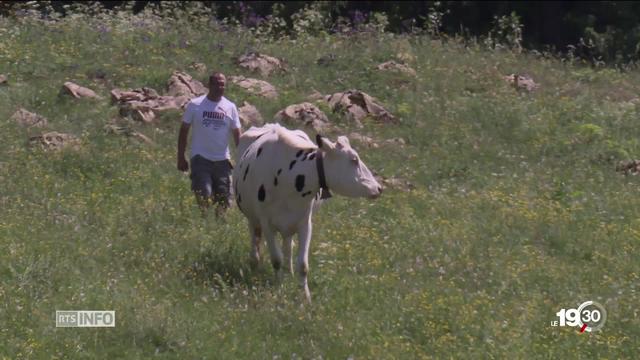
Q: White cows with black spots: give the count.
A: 1